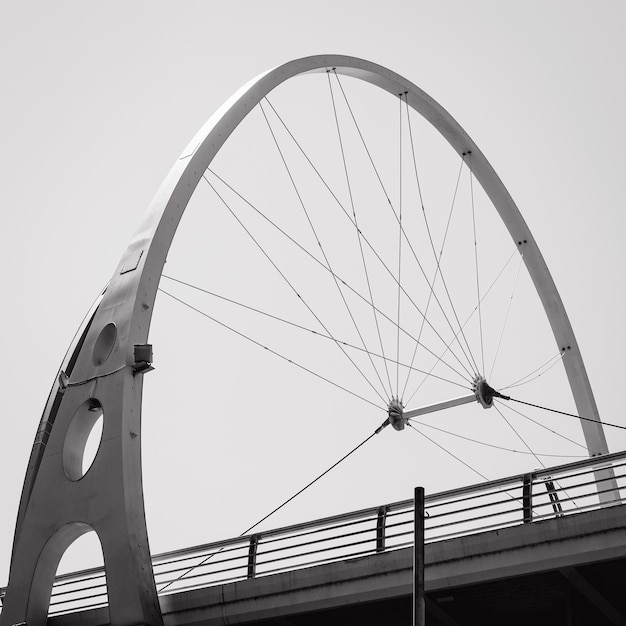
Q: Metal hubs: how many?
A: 2